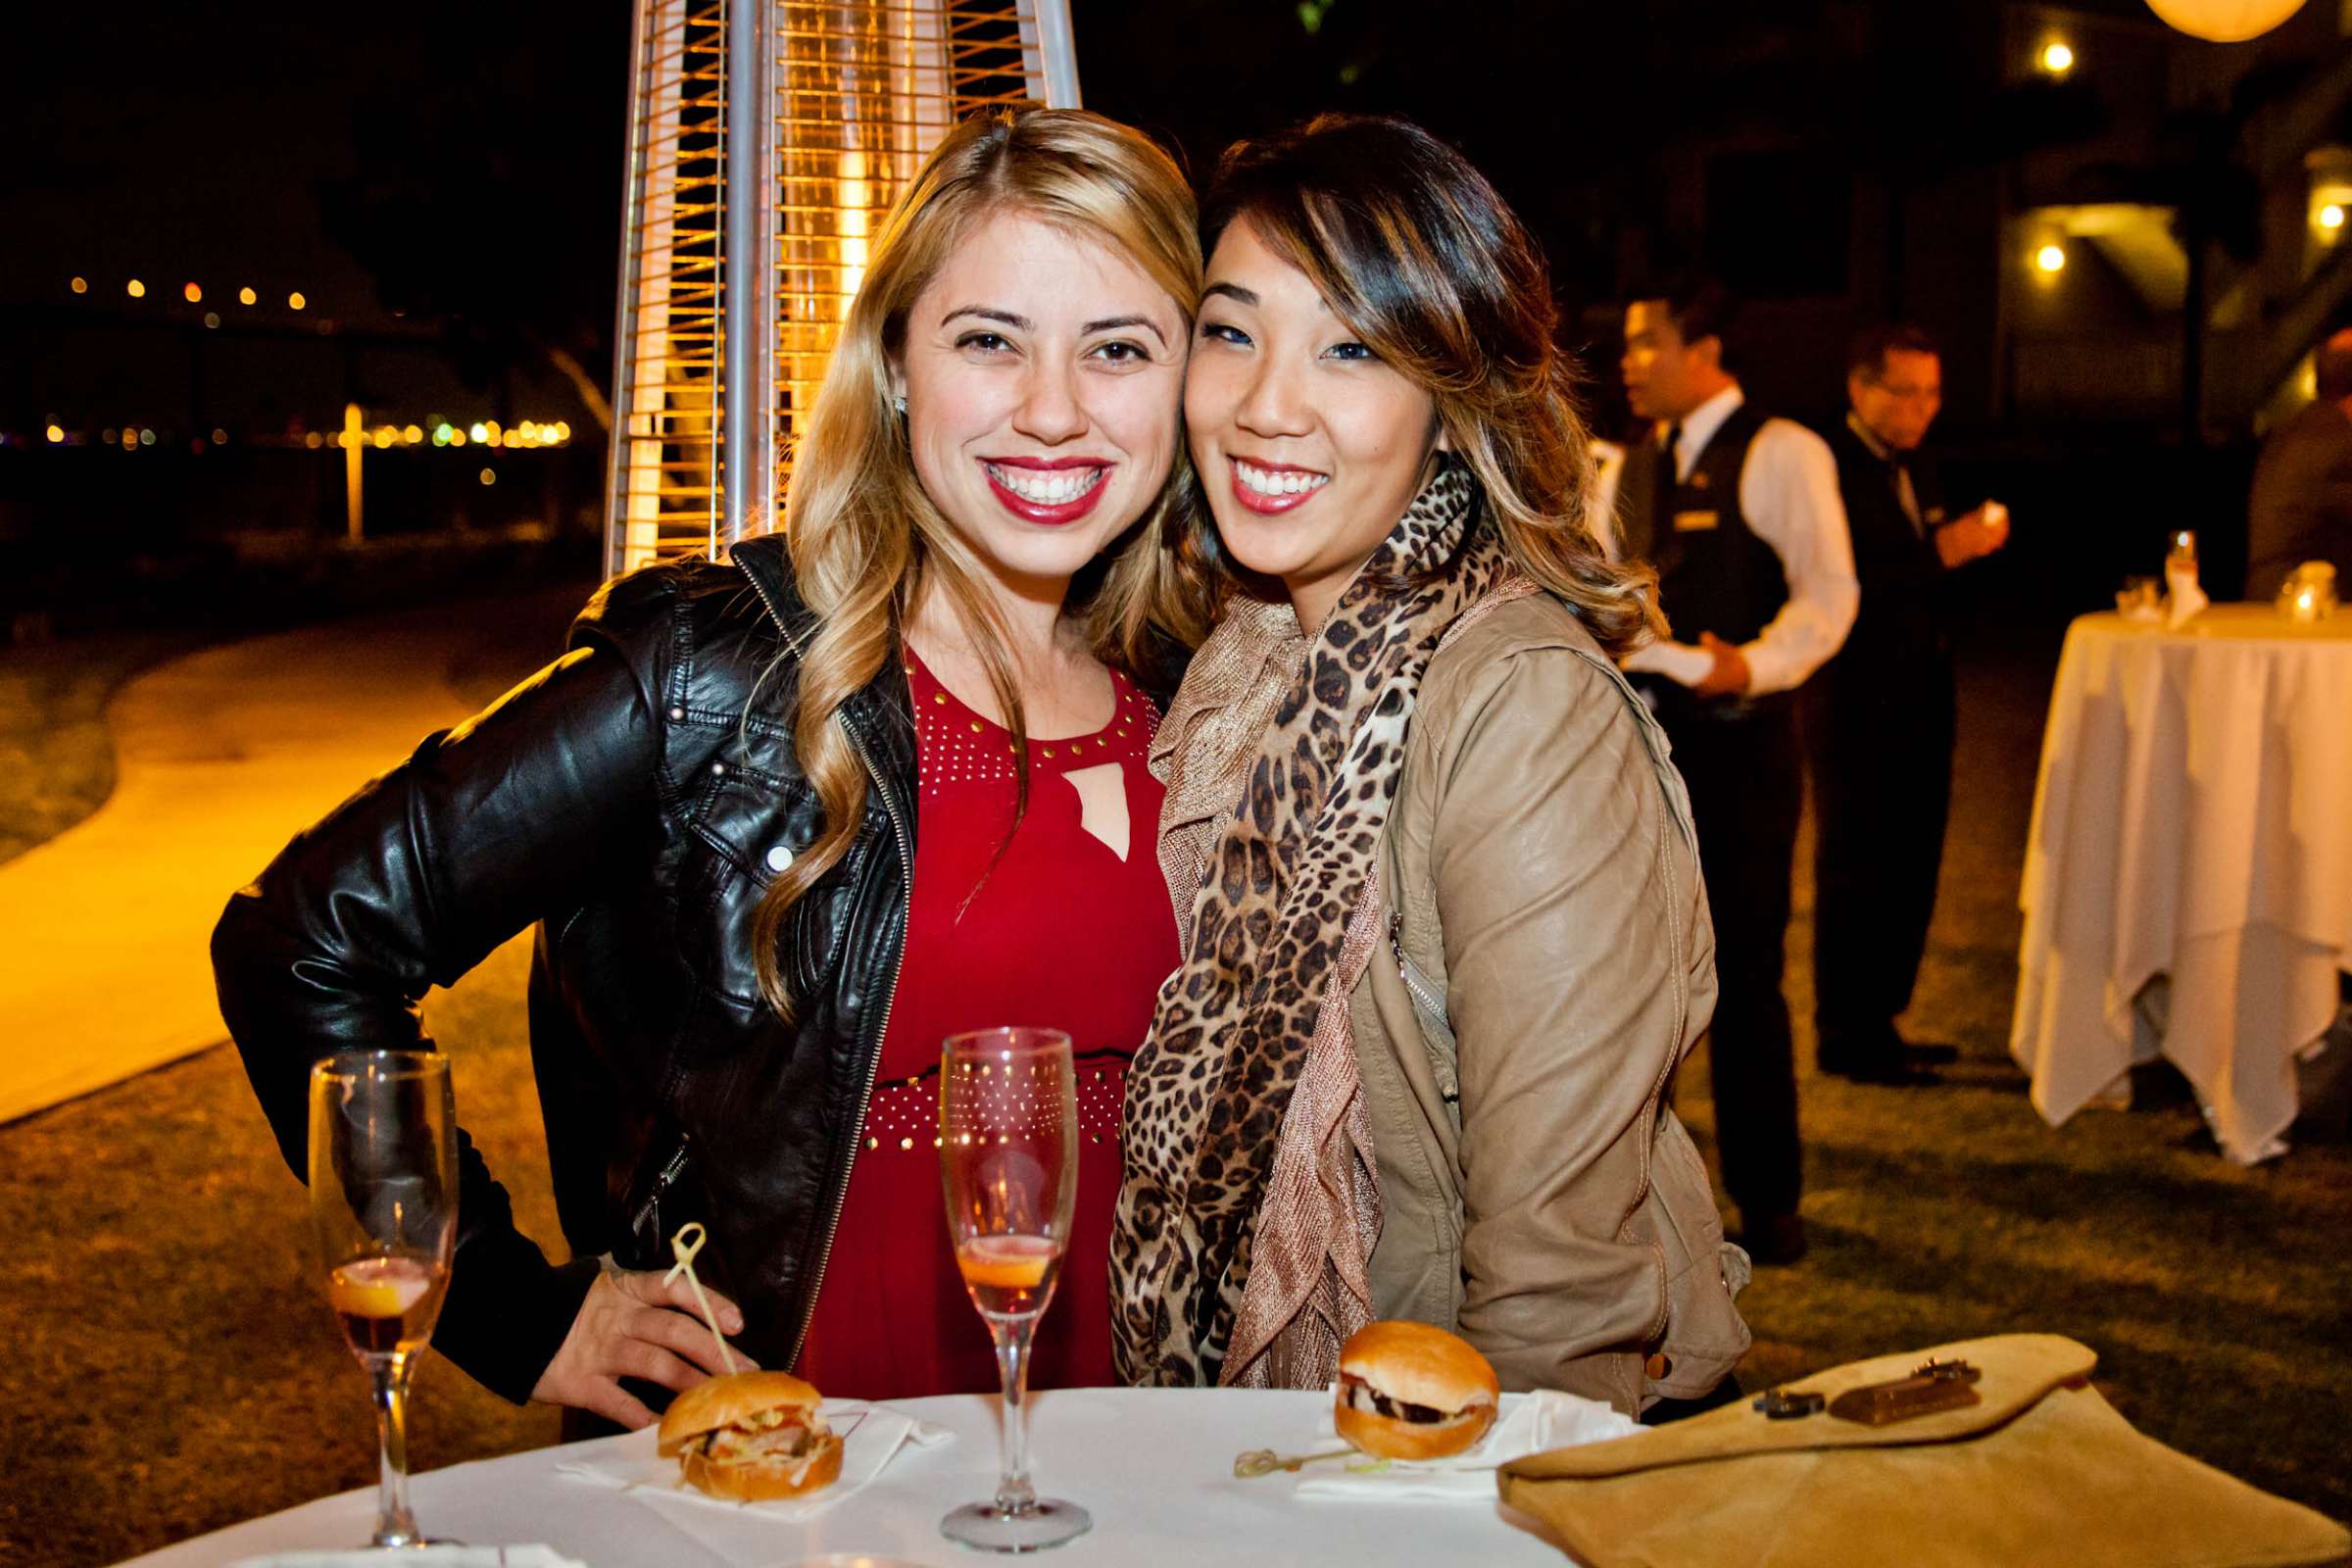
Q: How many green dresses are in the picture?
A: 0